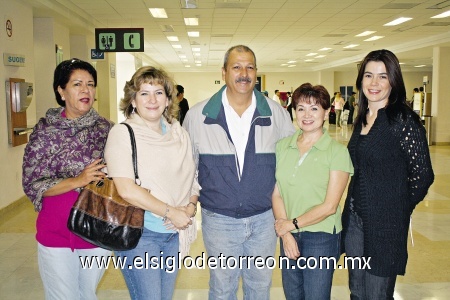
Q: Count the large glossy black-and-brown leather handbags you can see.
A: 1